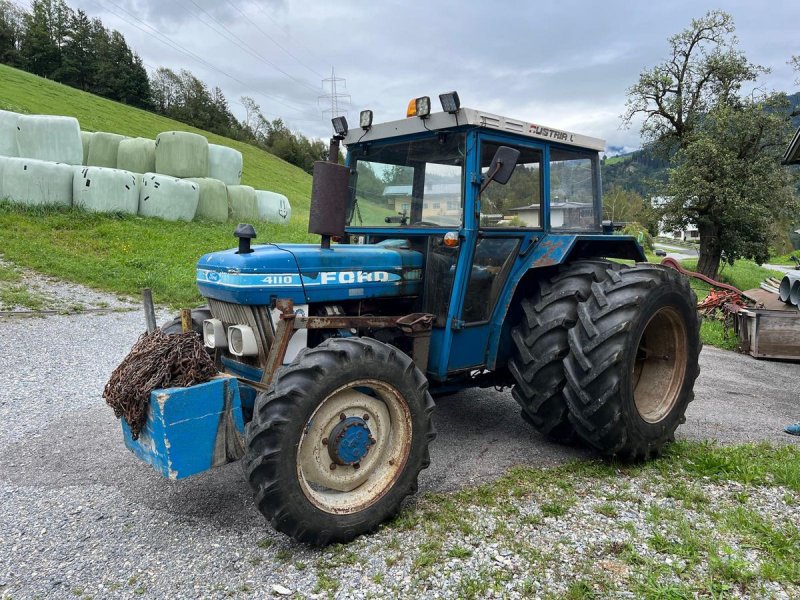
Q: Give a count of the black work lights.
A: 4